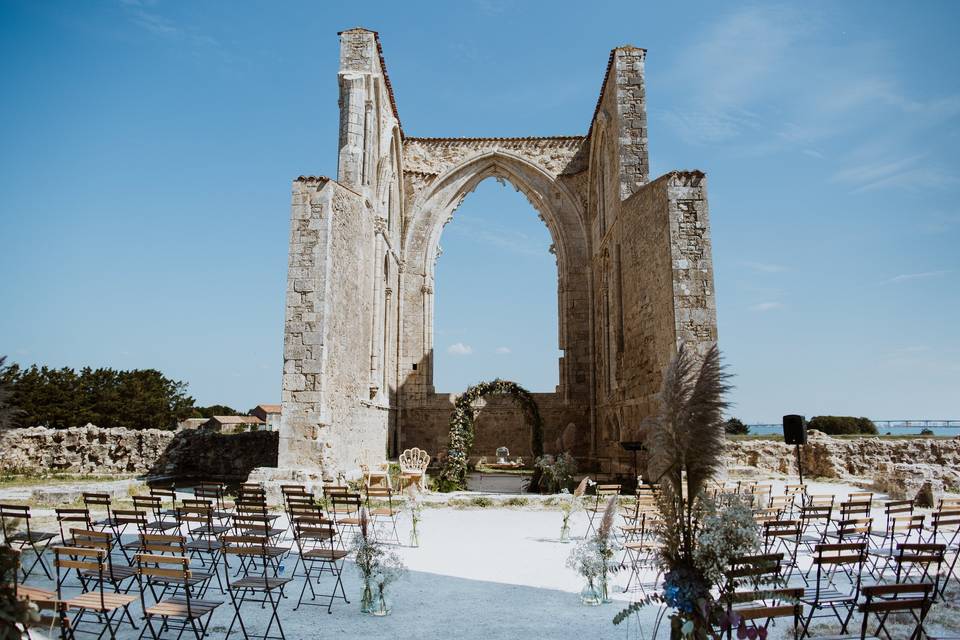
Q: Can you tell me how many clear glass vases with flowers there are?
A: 6